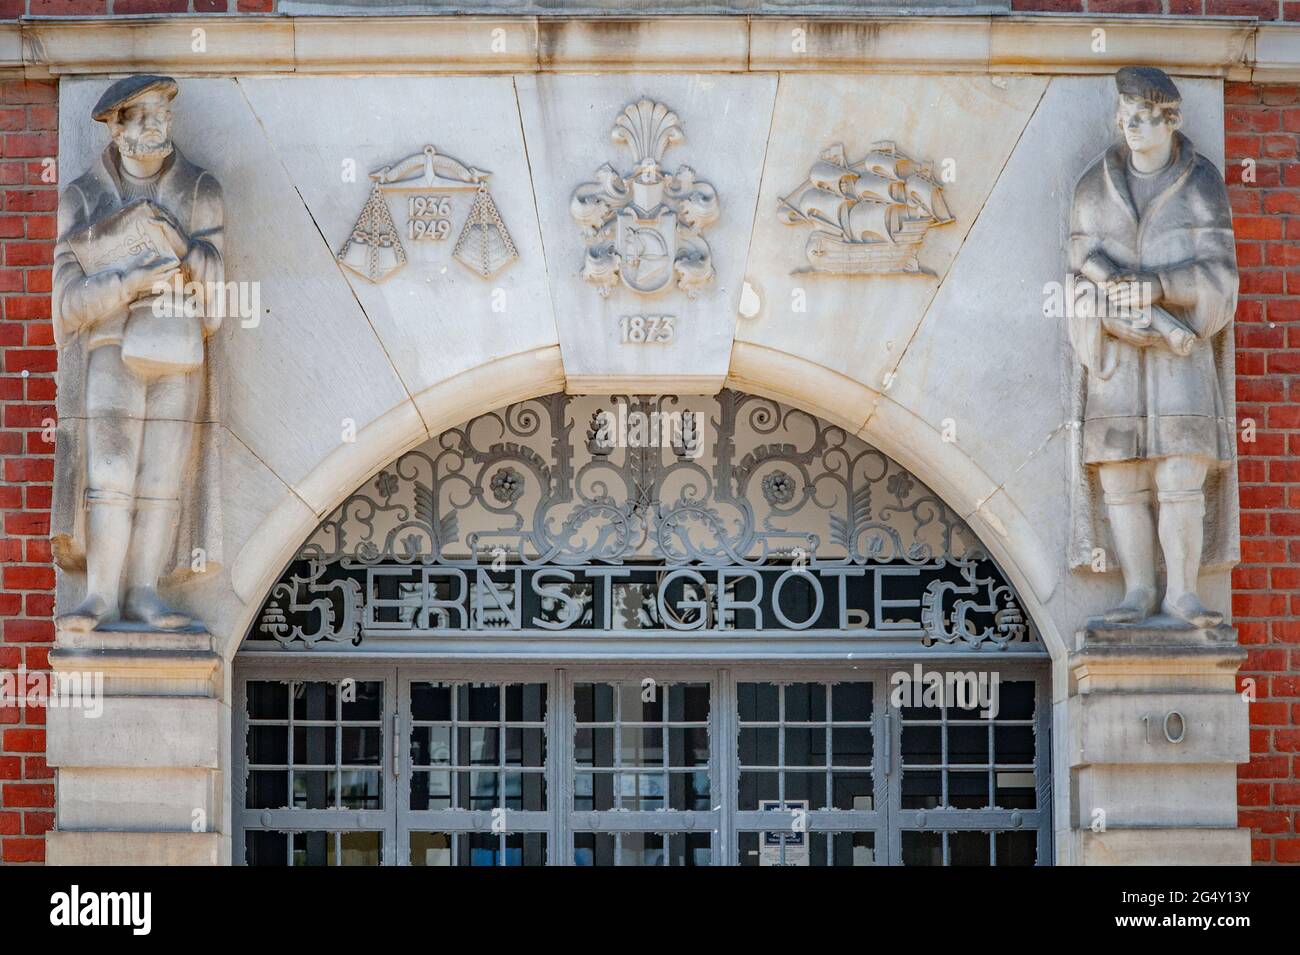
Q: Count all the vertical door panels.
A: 5